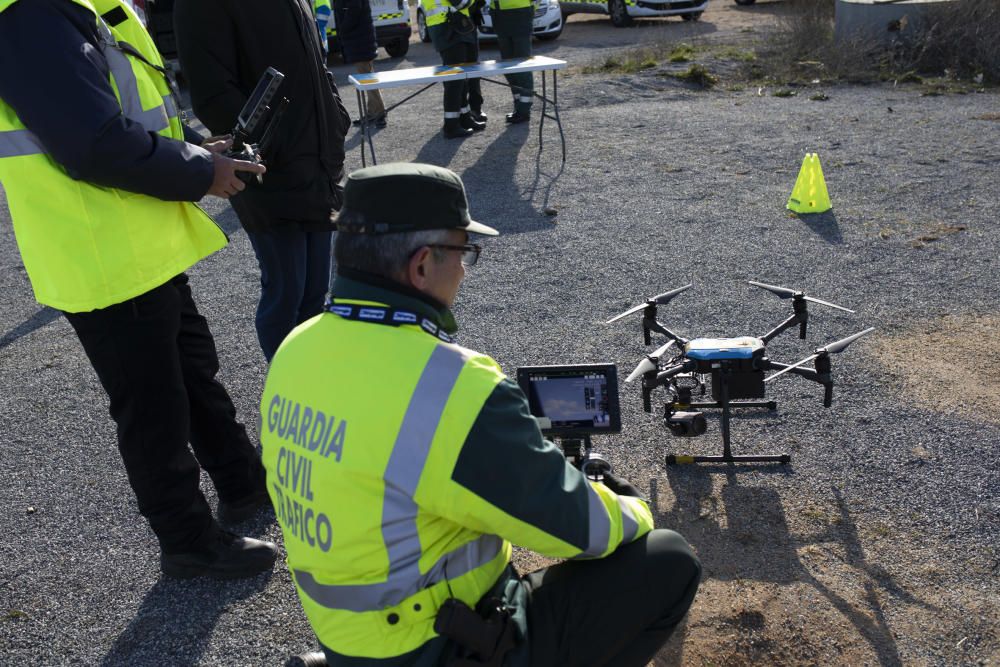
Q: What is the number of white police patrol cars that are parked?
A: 3